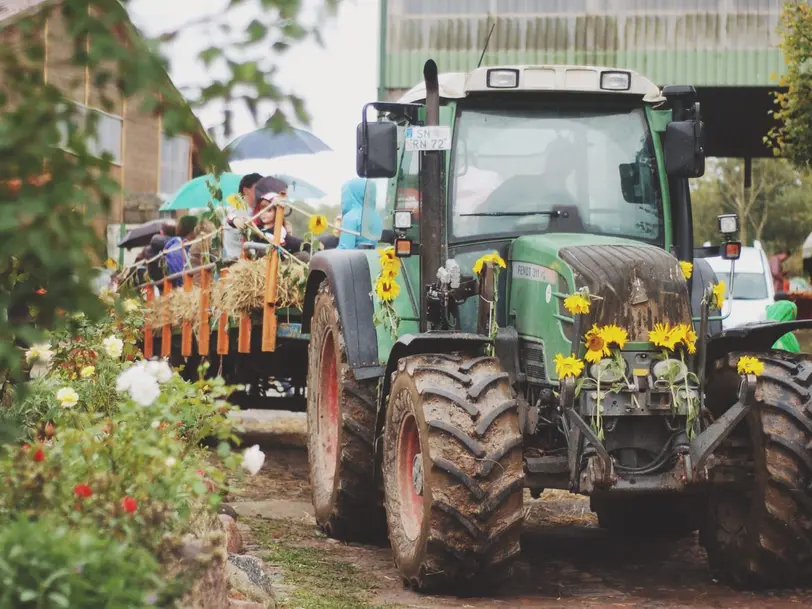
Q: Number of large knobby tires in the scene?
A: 3